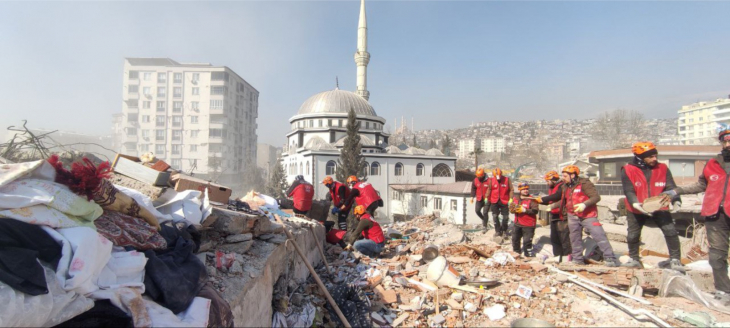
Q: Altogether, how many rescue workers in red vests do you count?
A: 12